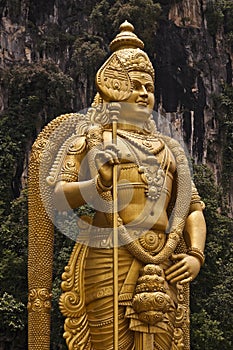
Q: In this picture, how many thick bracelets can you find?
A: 2